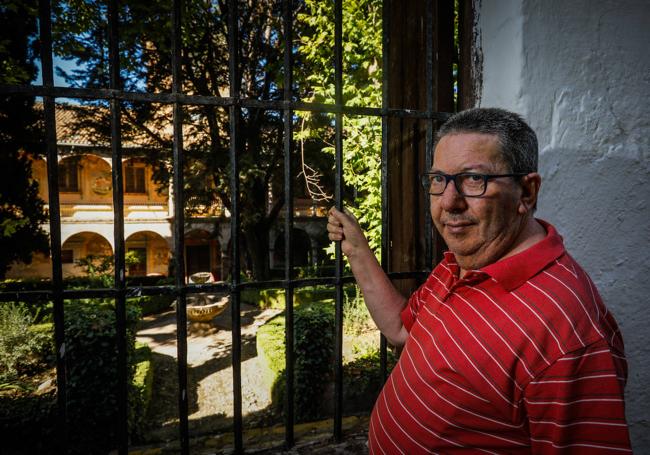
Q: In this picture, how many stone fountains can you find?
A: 1